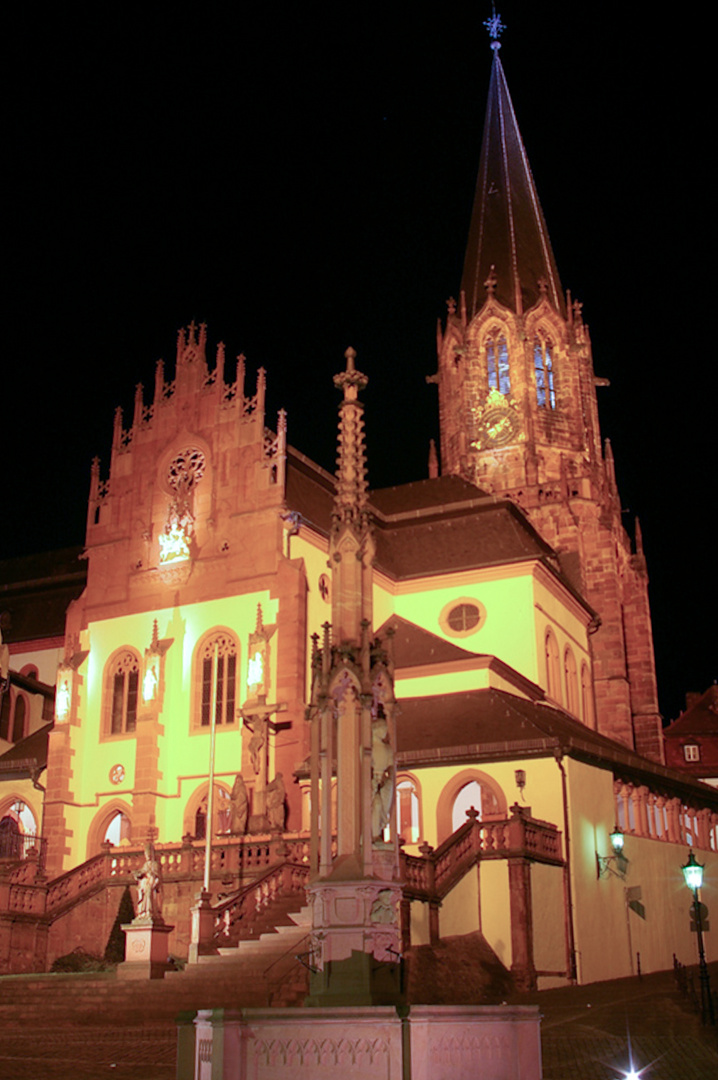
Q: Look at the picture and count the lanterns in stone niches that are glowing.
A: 3